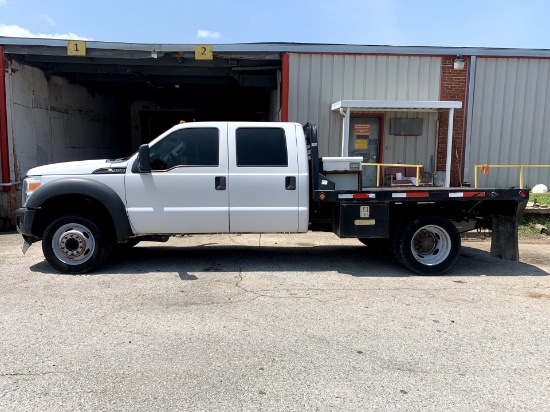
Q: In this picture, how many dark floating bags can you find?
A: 0